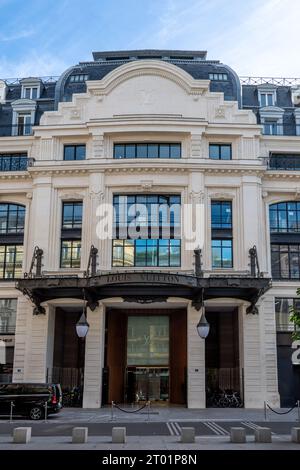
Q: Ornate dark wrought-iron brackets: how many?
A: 4